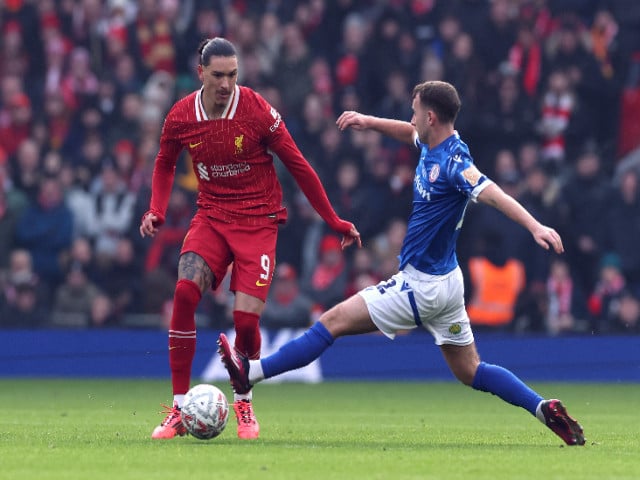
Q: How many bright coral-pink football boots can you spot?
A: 2